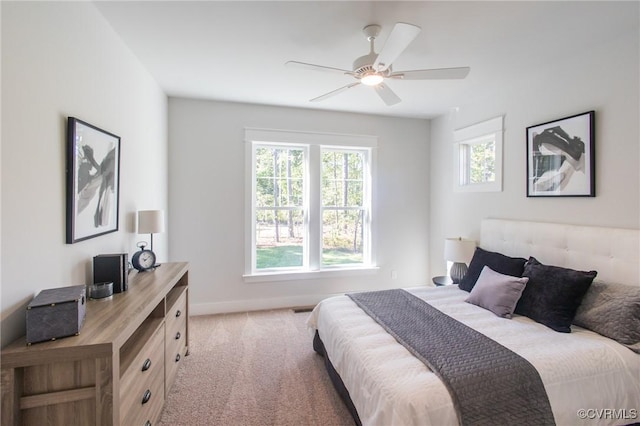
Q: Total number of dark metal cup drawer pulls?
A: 6